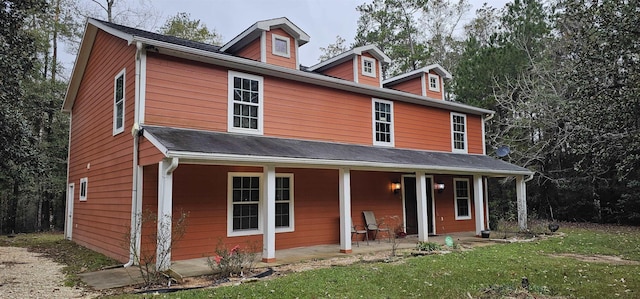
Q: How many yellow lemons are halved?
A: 0